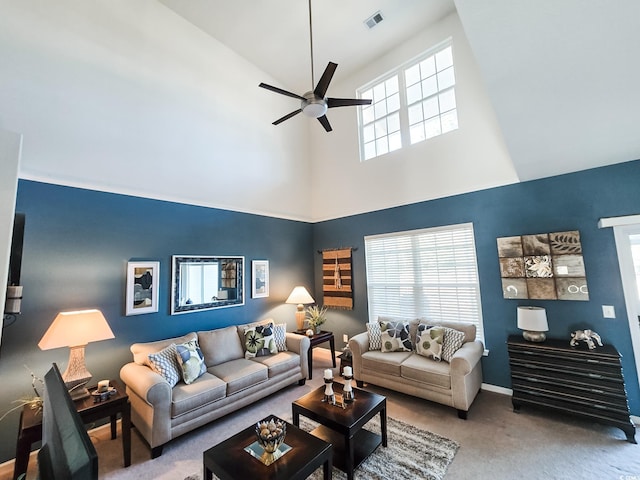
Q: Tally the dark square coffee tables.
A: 2